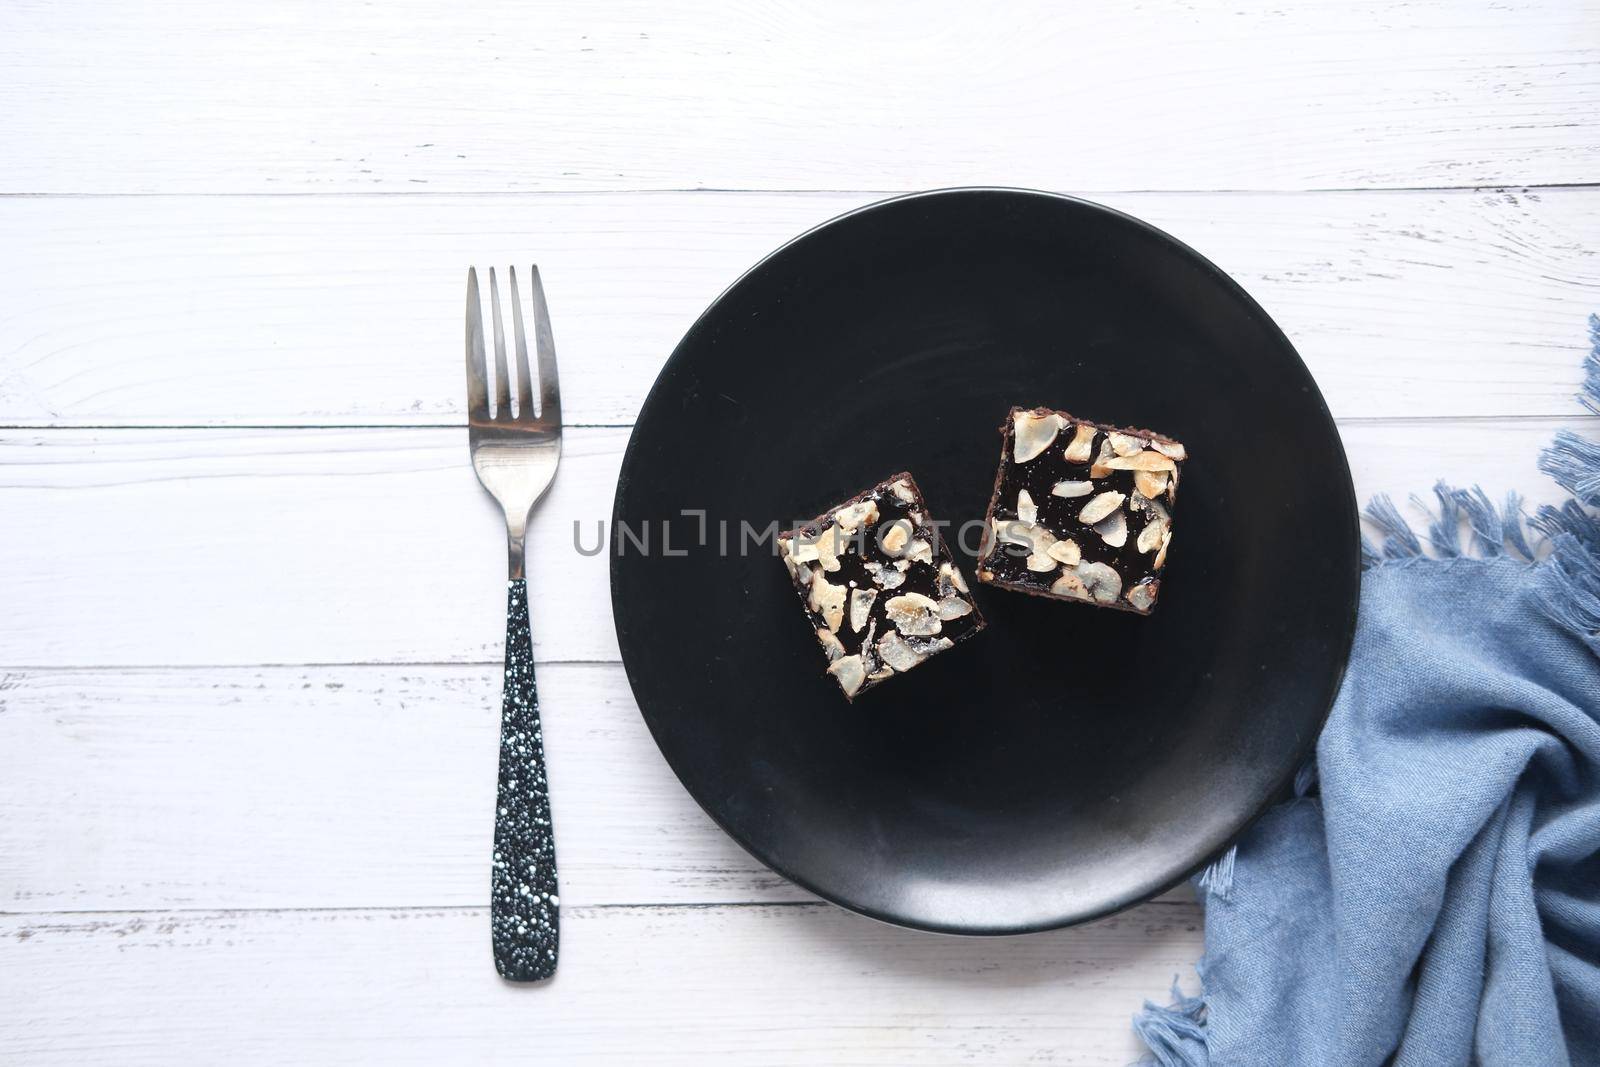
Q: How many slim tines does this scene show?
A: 4